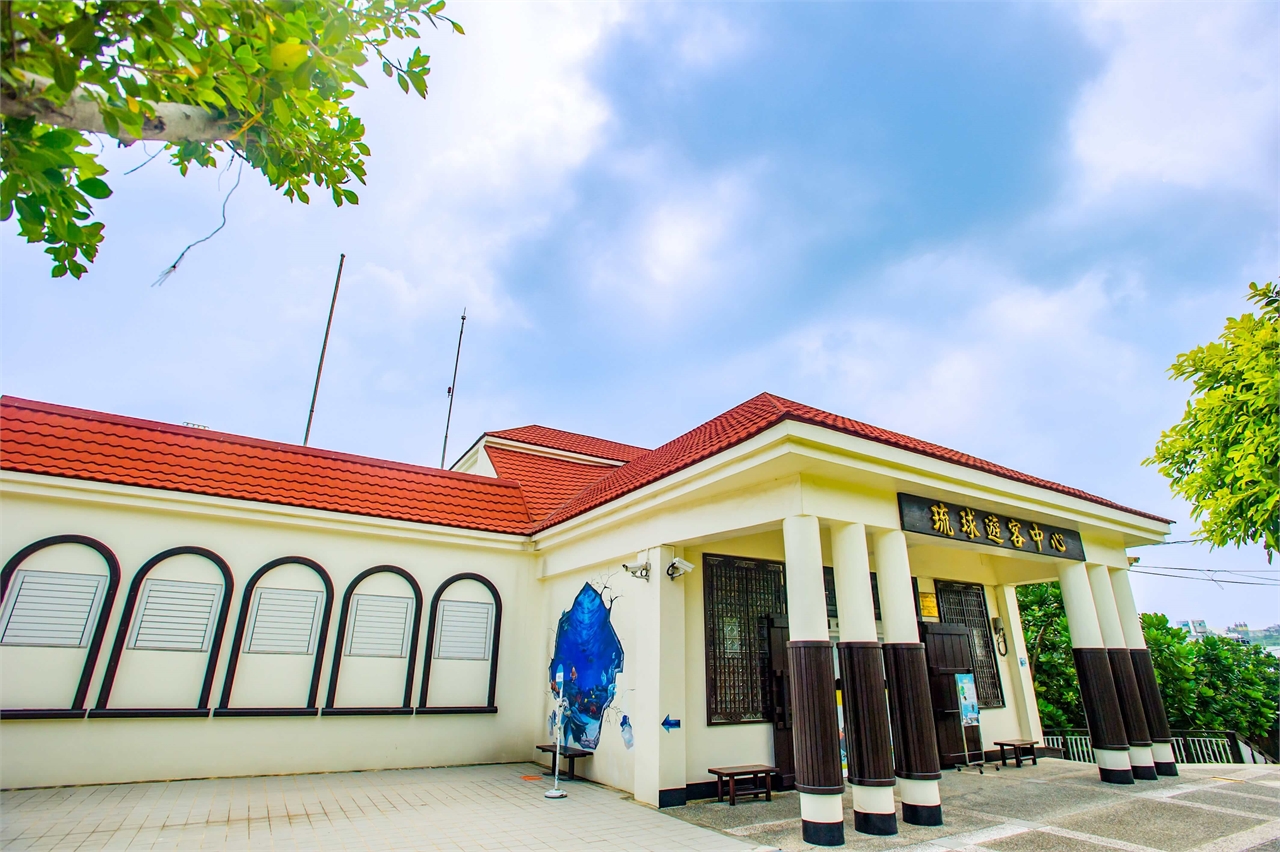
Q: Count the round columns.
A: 6